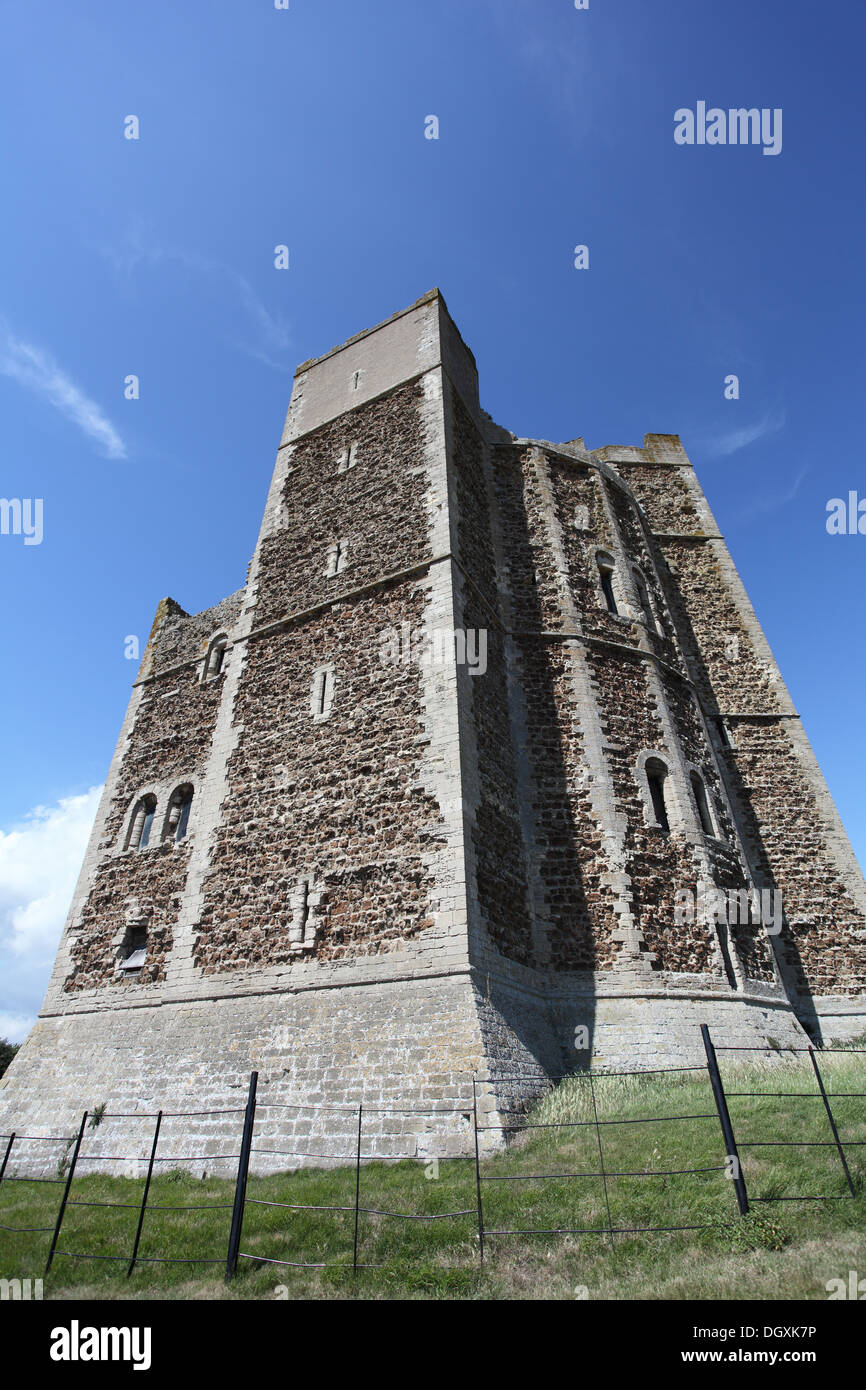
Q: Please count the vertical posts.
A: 9